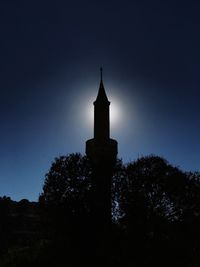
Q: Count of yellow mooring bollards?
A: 0